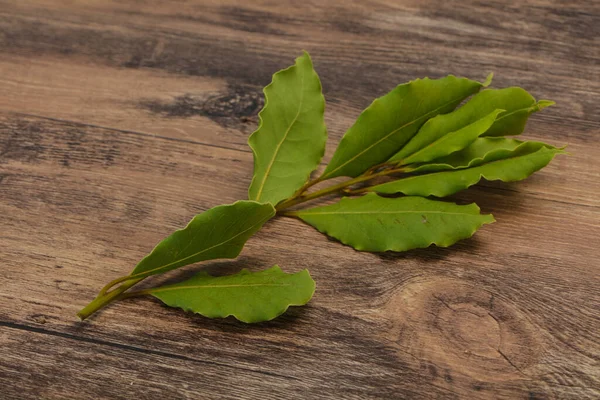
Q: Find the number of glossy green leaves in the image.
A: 9